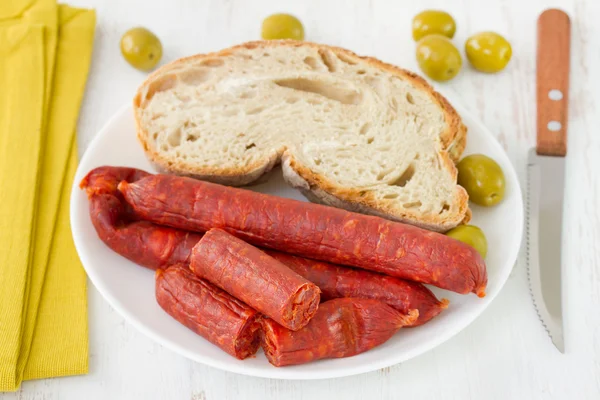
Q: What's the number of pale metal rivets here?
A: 2